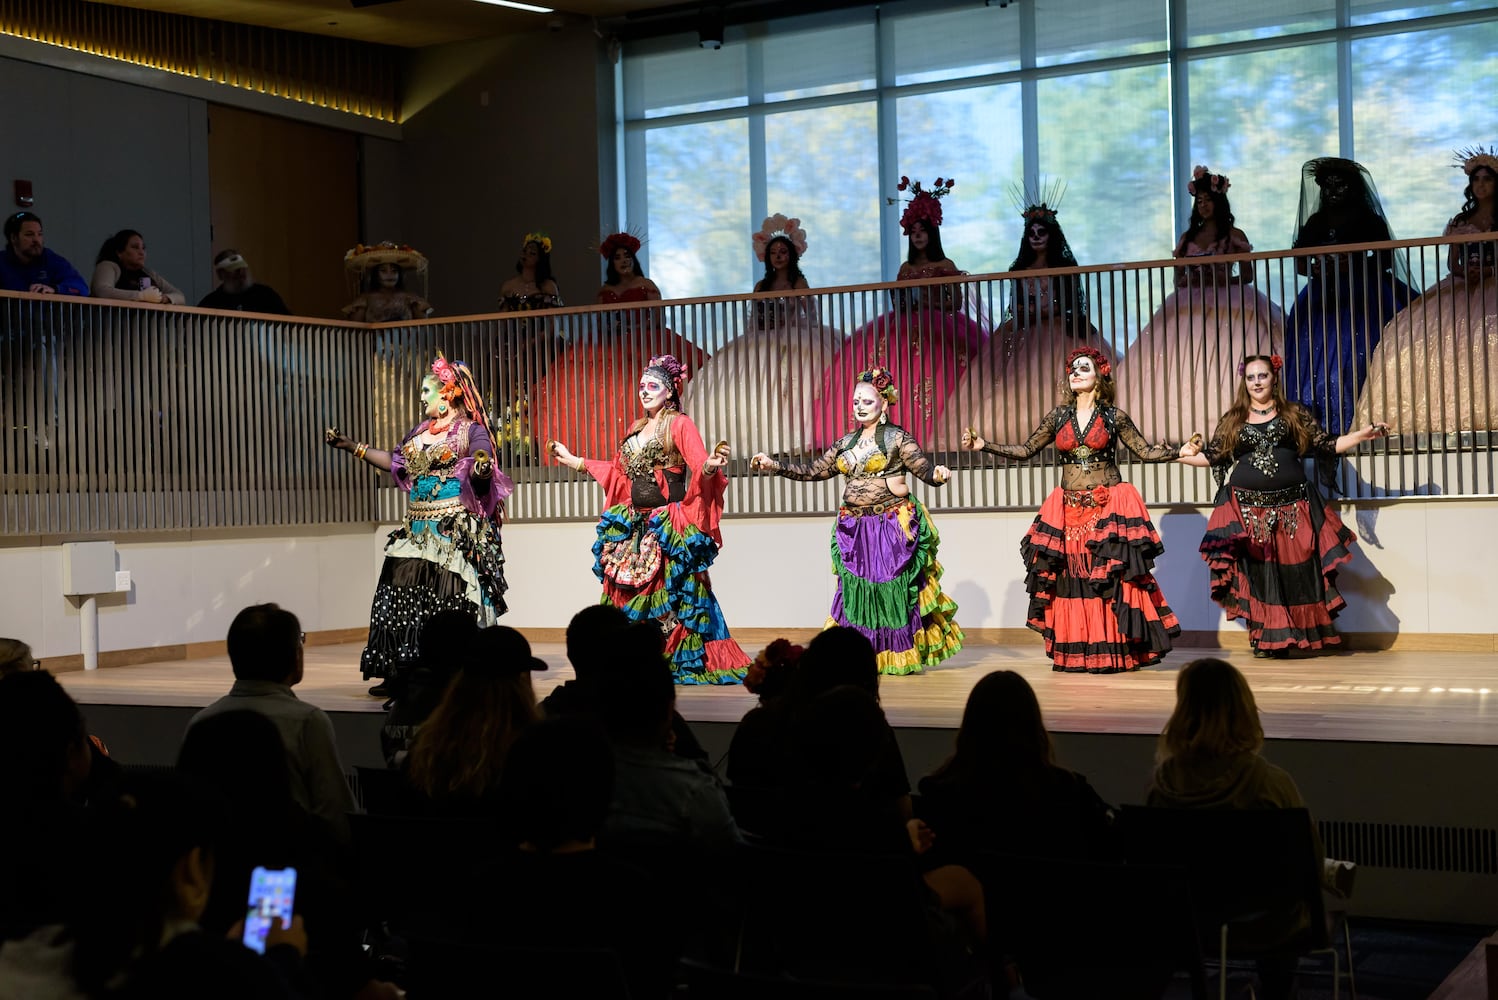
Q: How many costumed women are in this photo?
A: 14